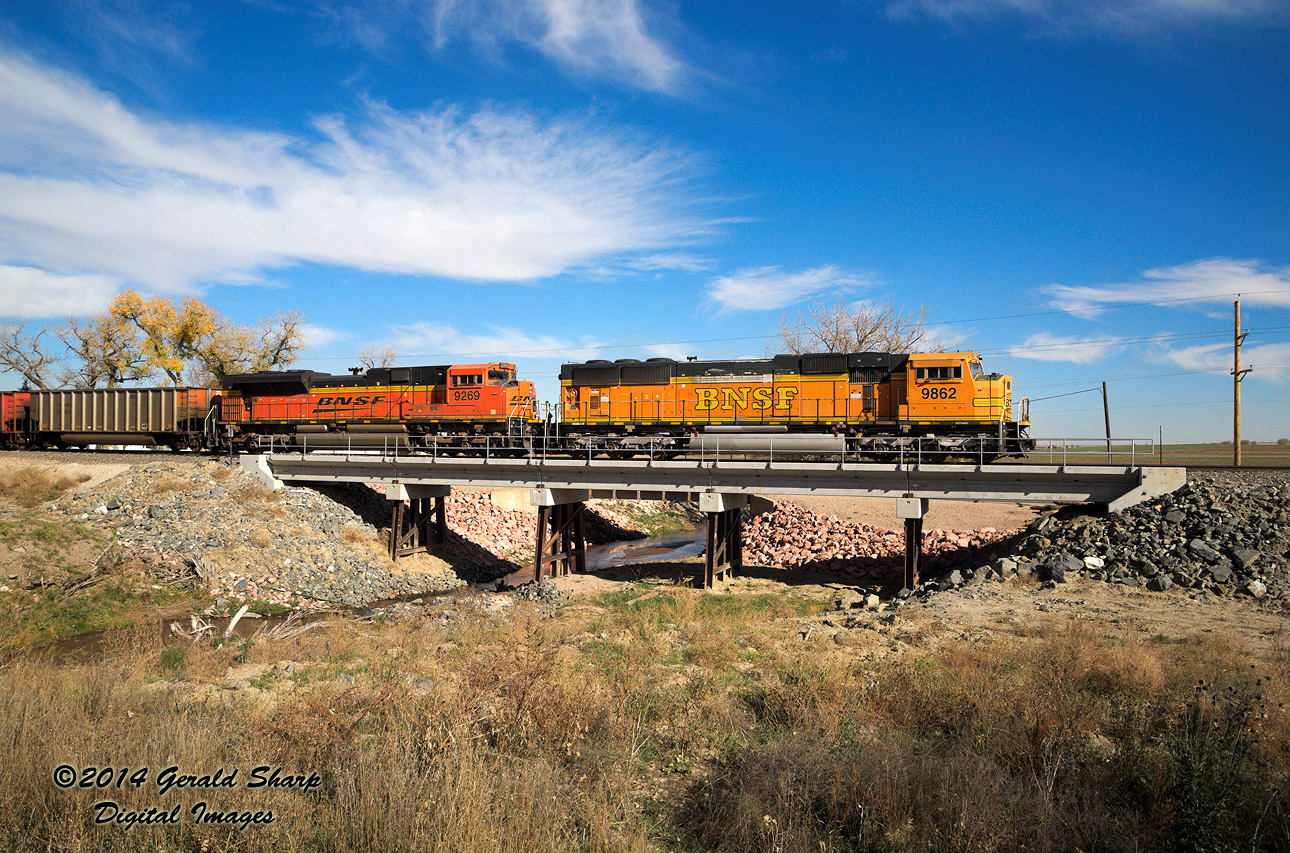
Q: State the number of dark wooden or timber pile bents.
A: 4